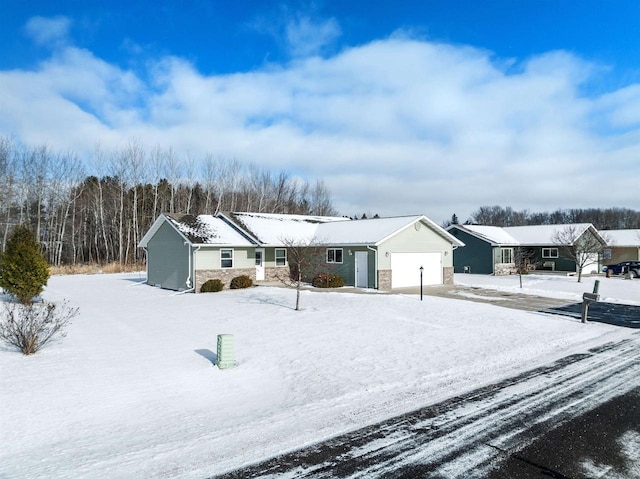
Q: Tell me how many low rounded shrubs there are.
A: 3